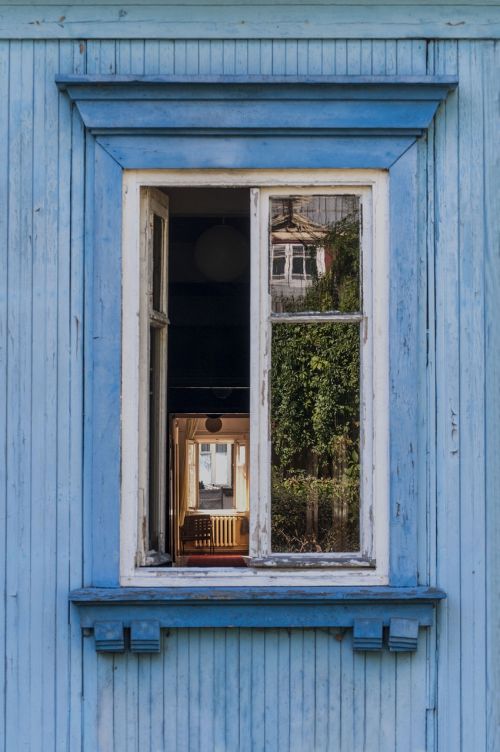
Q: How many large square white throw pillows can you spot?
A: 0